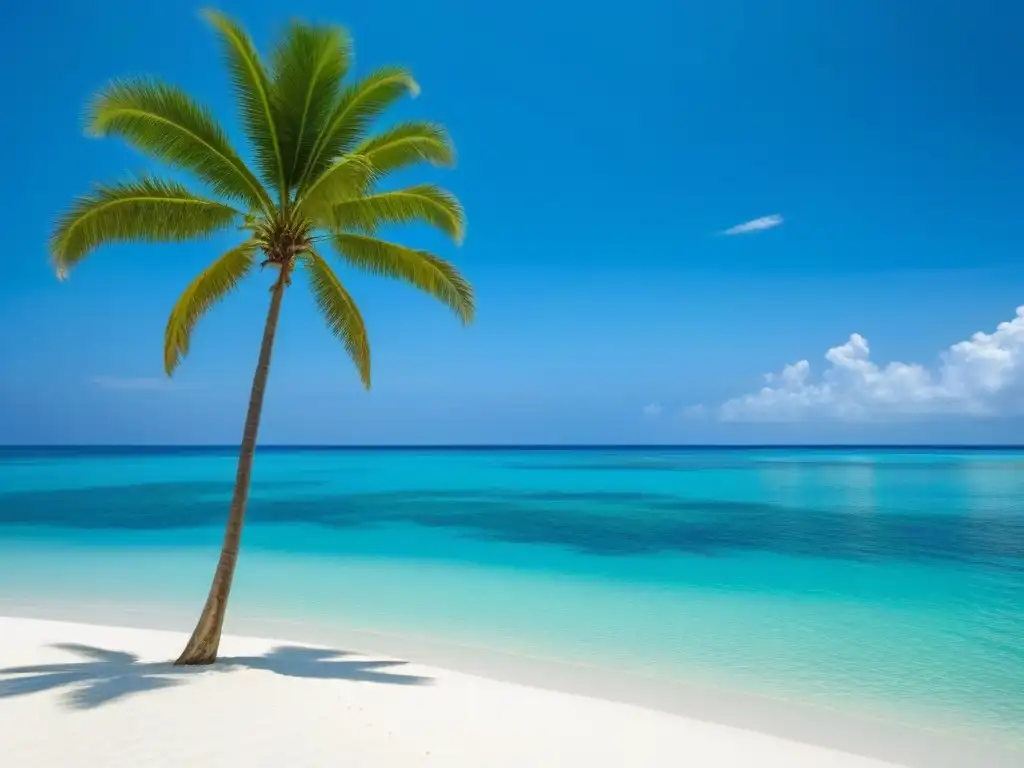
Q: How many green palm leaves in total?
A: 11